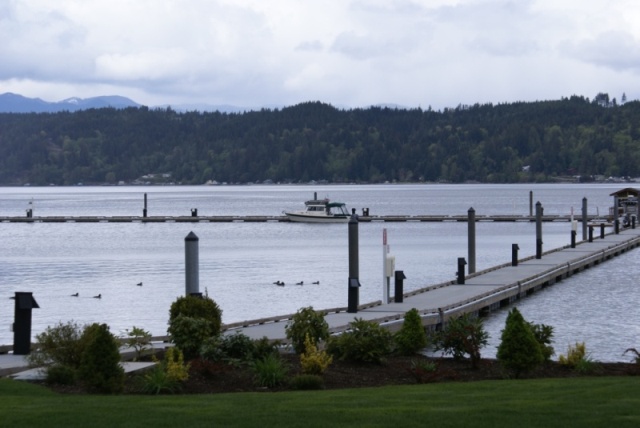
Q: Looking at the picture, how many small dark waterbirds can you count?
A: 7